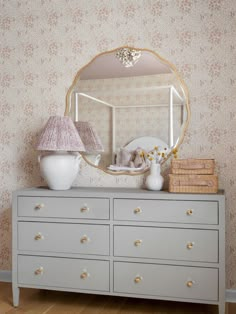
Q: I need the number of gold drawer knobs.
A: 12